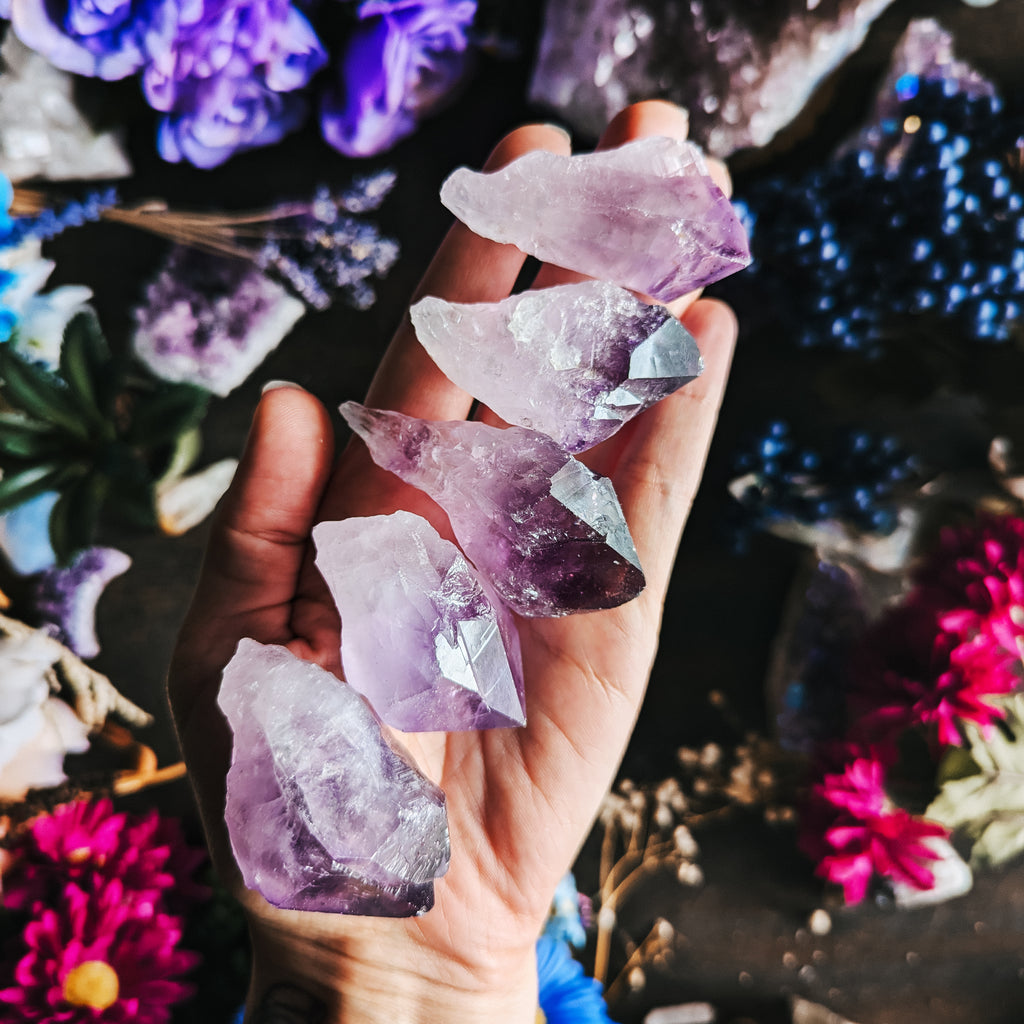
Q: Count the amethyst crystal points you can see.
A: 5